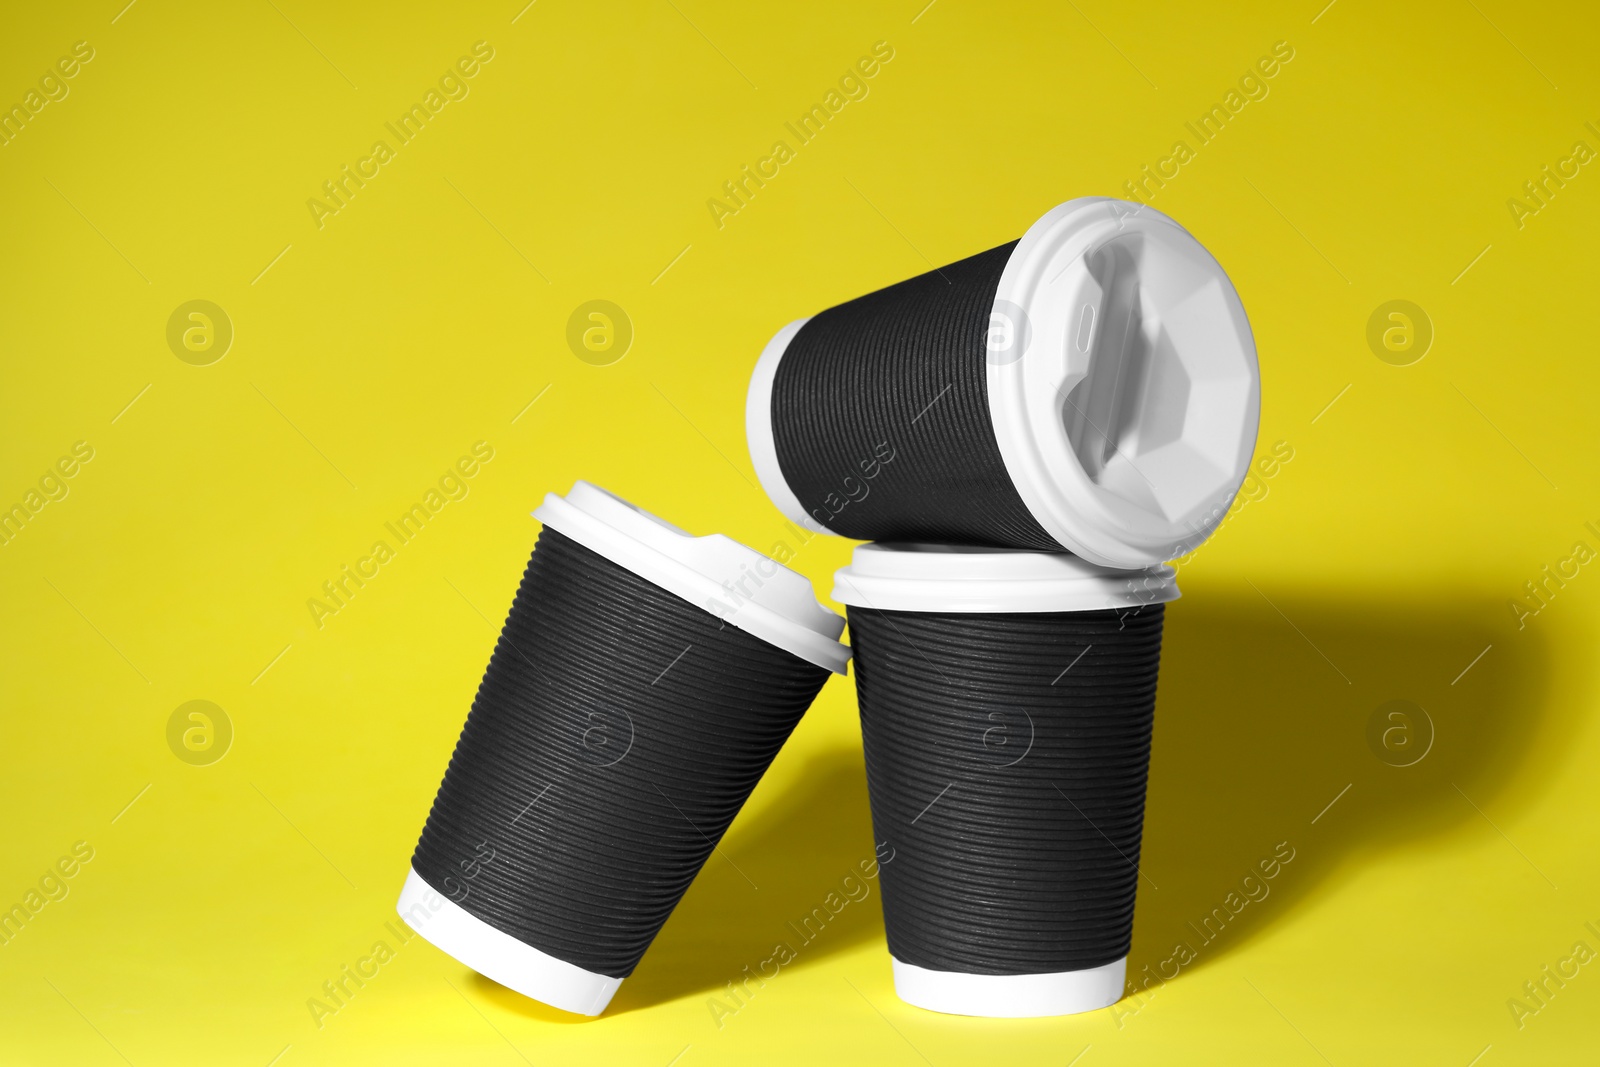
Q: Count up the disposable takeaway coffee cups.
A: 3